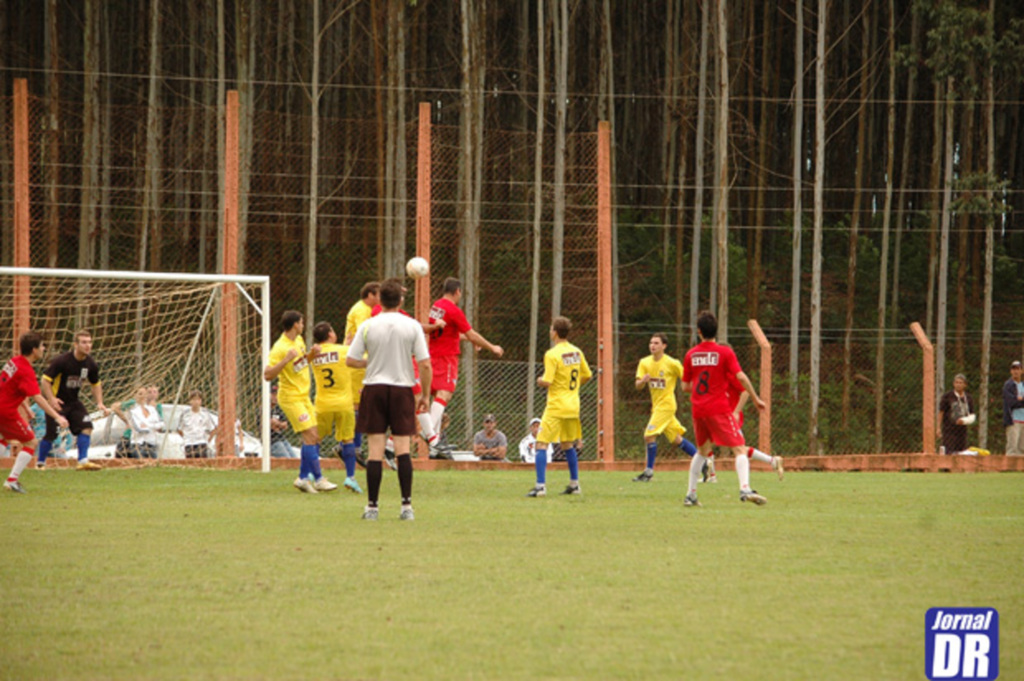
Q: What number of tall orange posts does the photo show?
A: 4